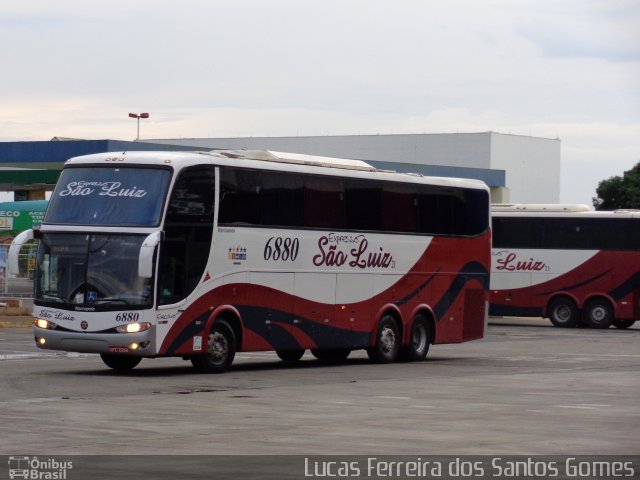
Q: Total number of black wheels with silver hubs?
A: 5